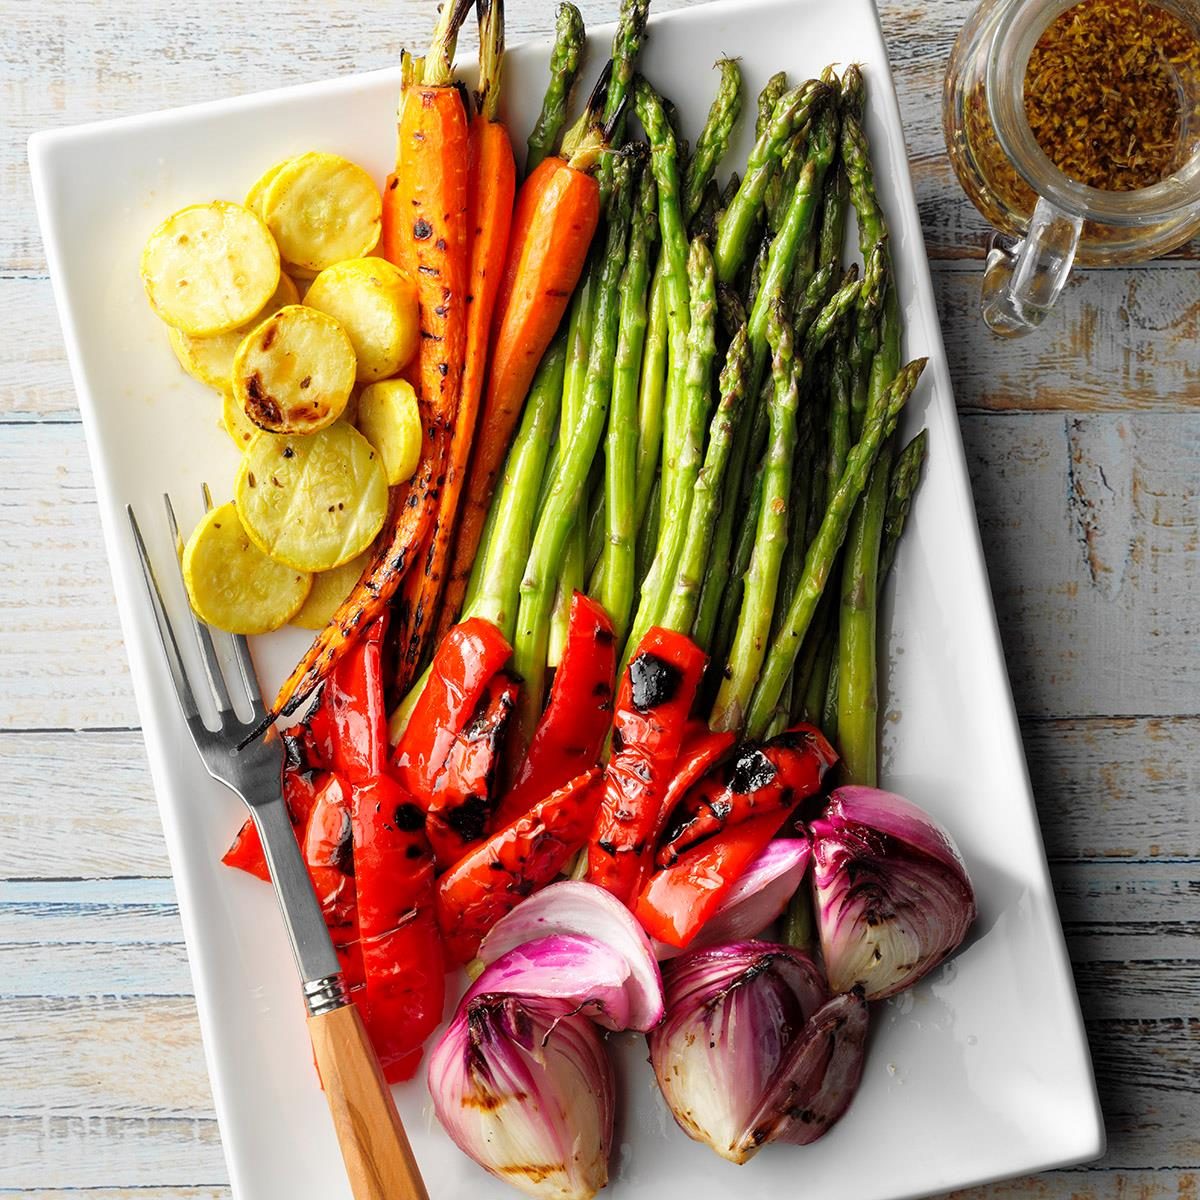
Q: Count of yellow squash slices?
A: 11